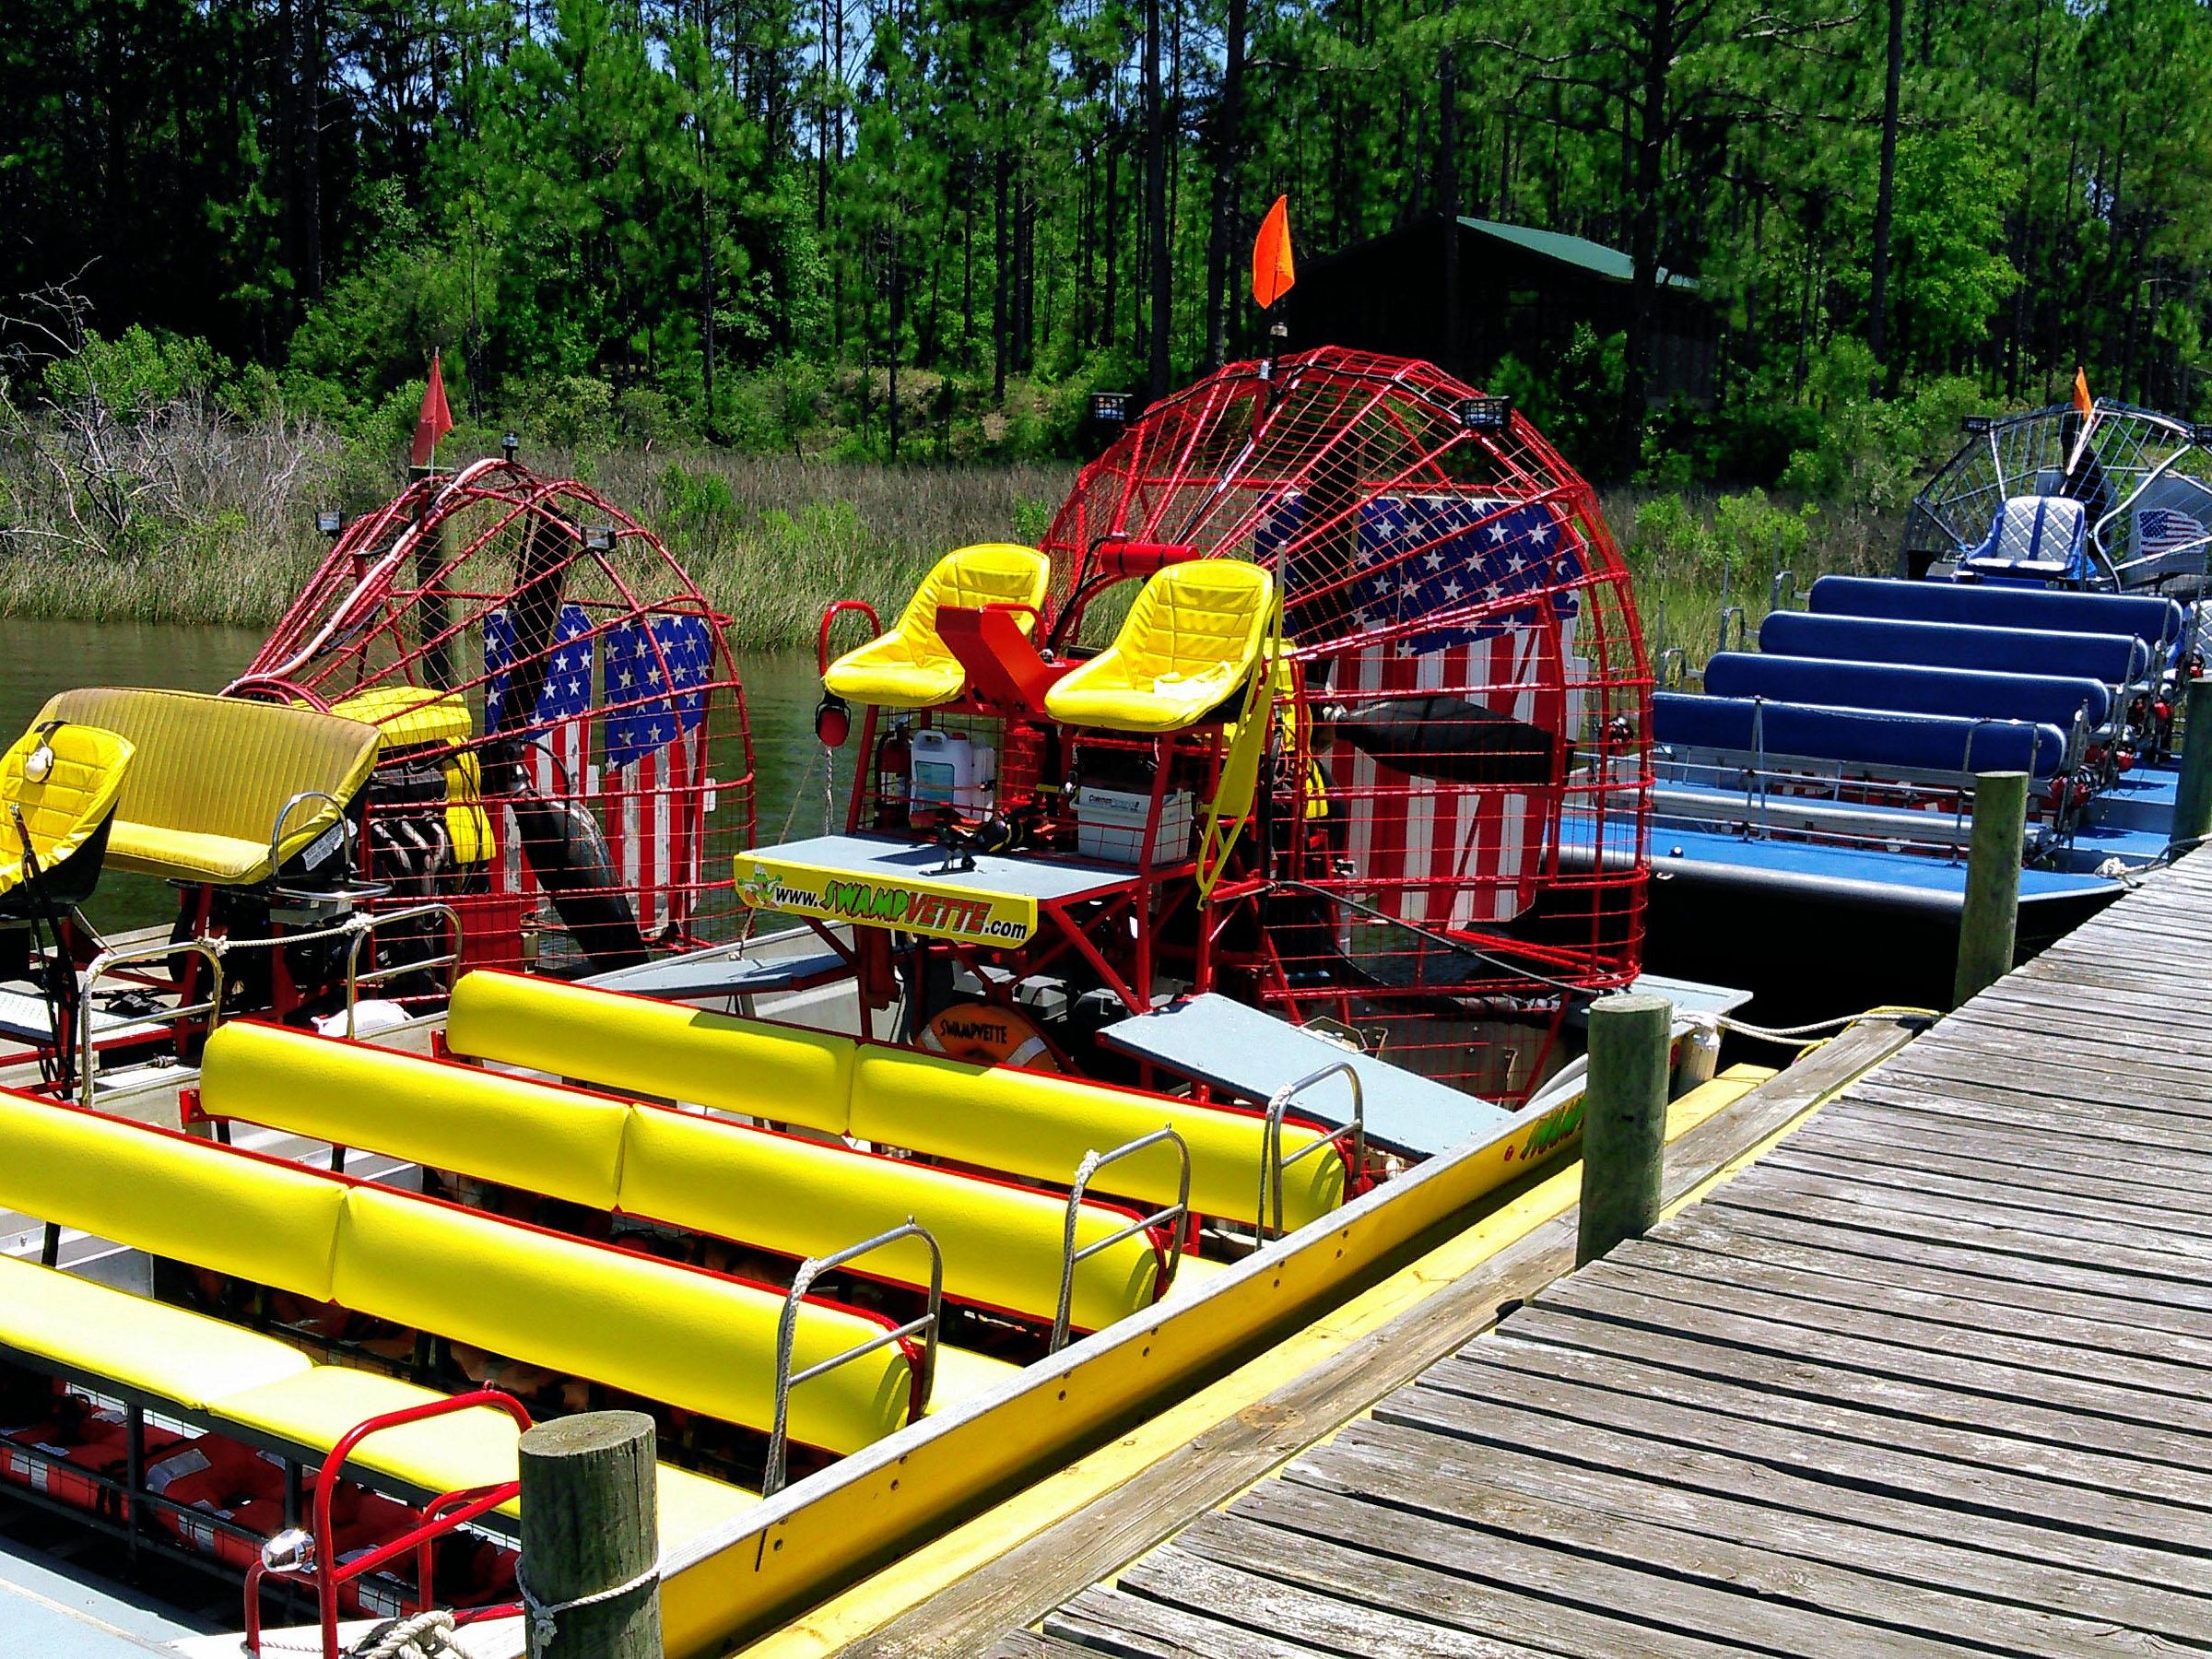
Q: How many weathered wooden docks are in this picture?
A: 1